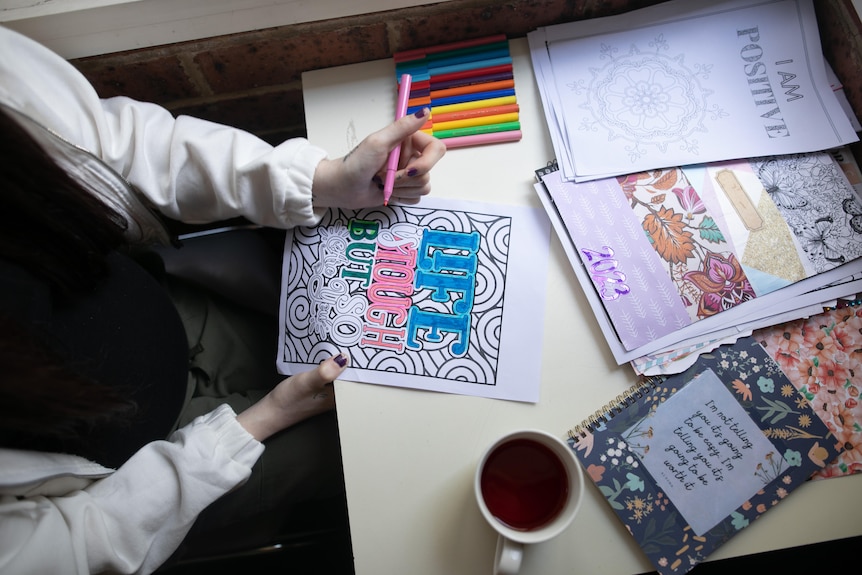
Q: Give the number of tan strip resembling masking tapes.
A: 1